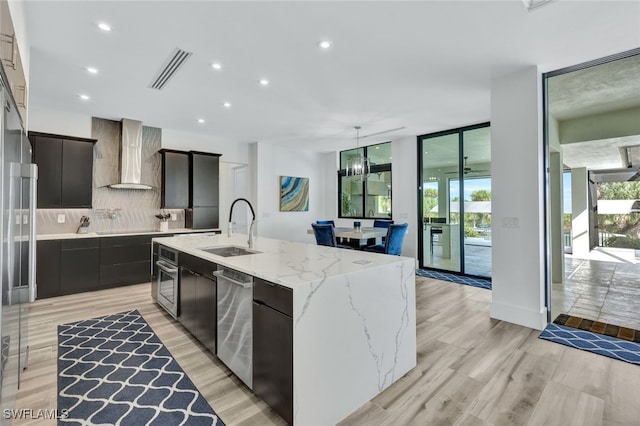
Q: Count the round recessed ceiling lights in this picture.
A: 8